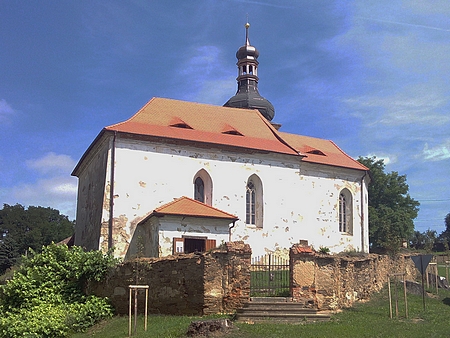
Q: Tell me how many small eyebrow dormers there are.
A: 3